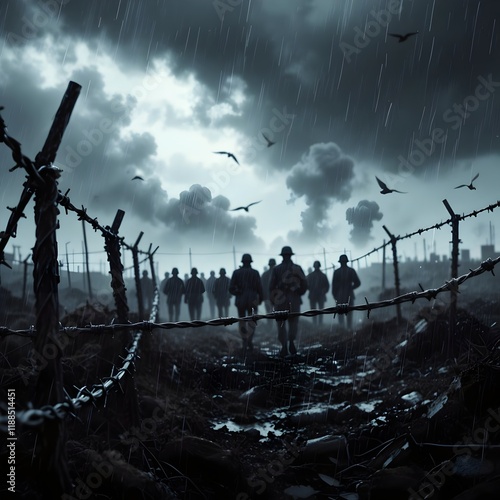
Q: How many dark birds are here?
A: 7